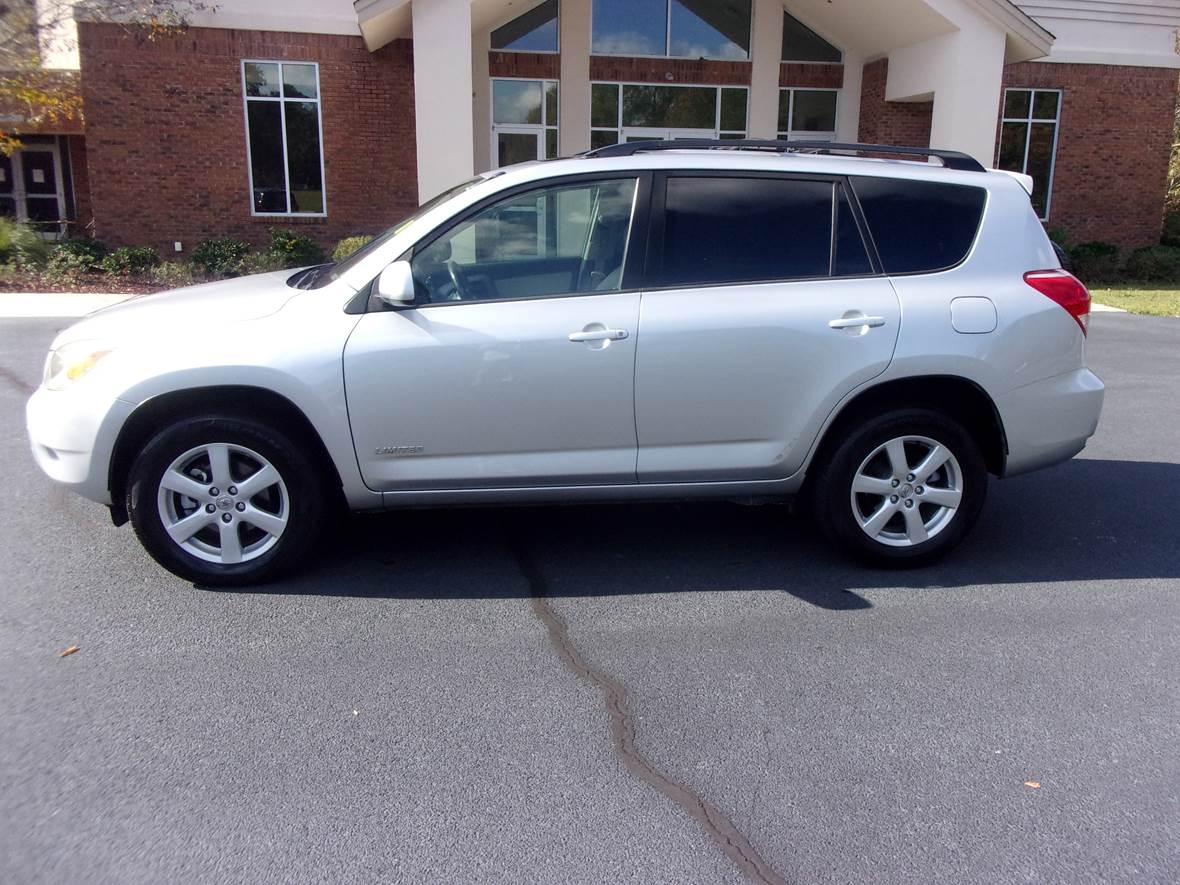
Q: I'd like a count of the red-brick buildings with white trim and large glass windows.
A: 1